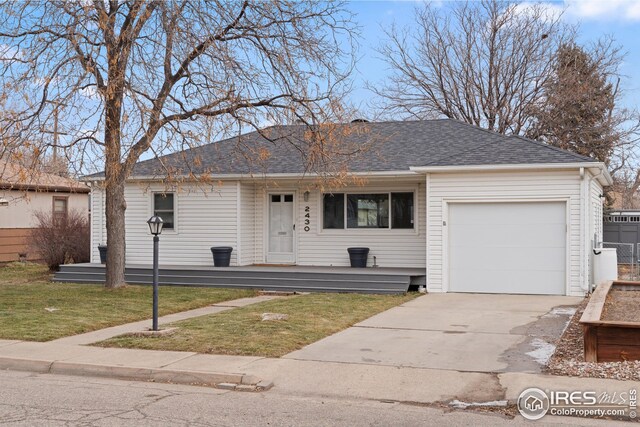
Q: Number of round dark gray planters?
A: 3